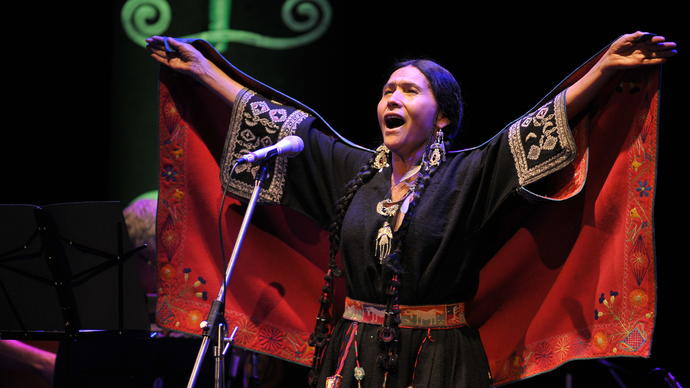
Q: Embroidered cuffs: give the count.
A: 2